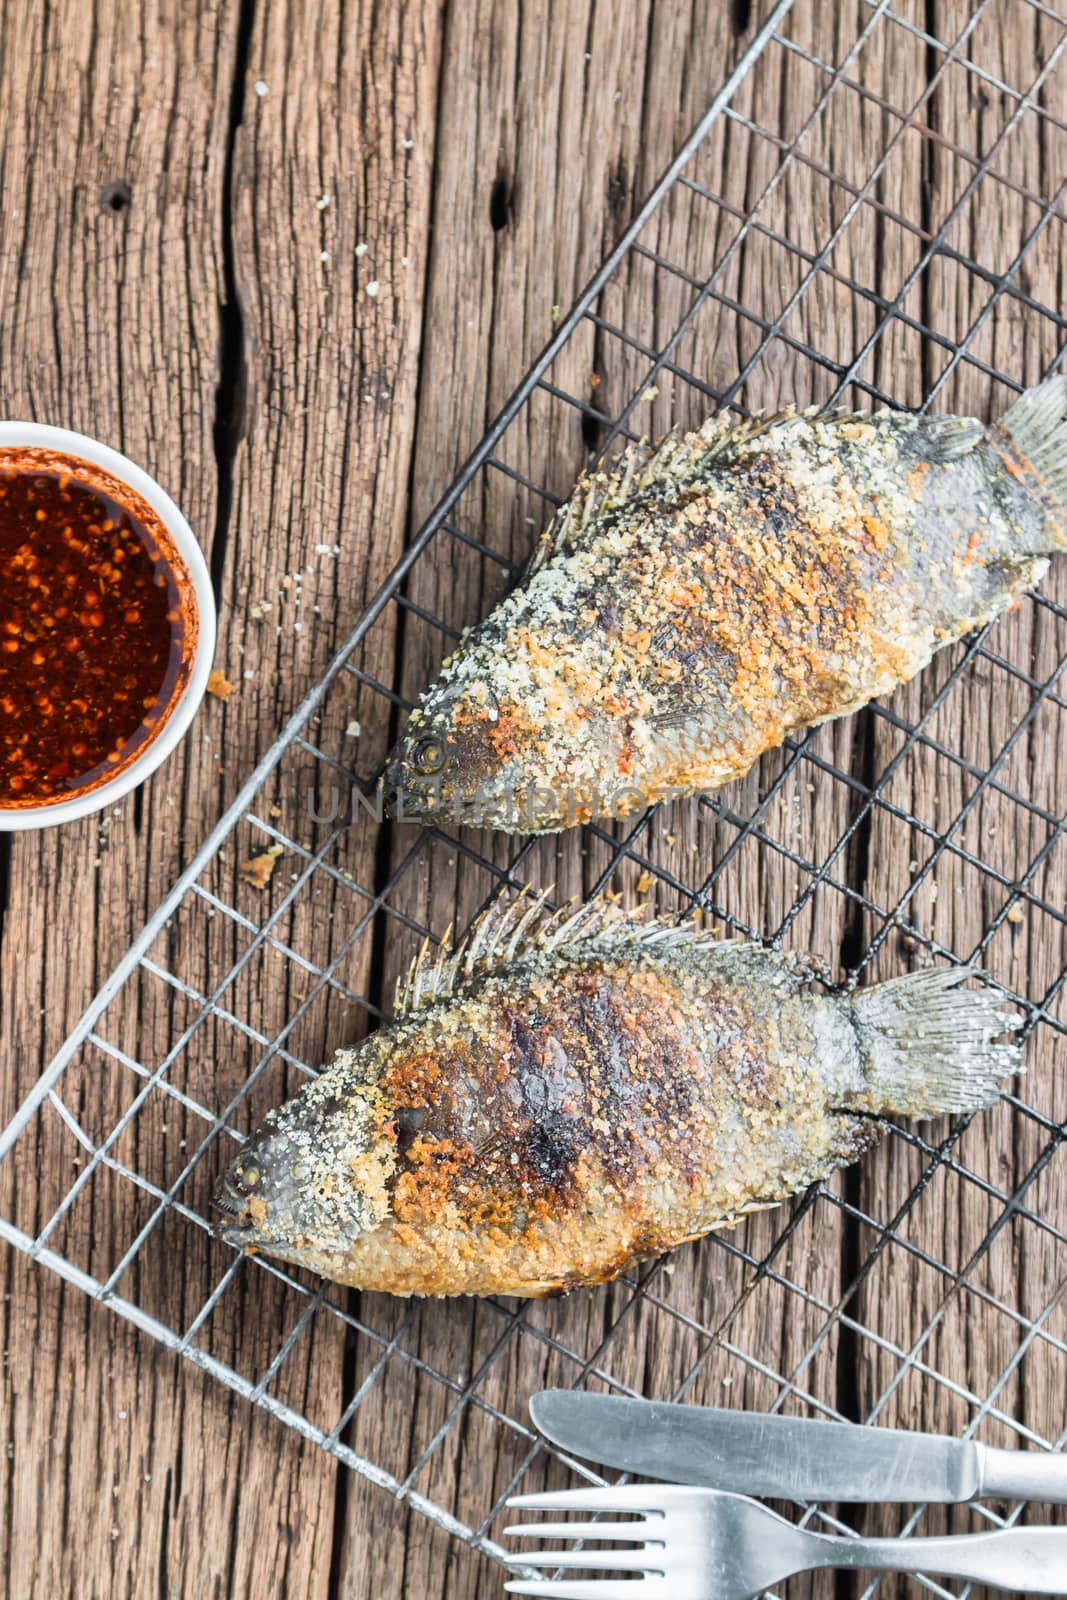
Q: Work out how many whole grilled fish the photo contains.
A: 2